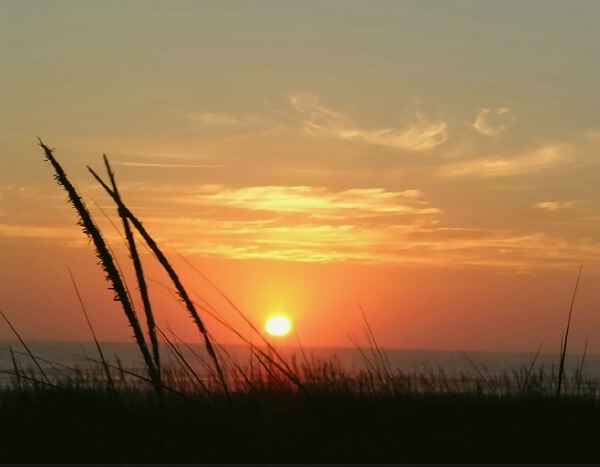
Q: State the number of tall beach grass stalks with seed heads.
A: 3